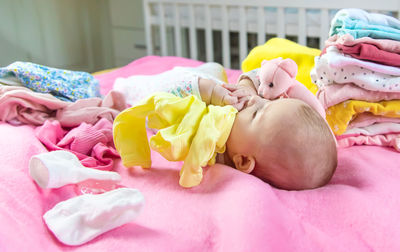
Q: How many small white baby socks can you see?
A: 2